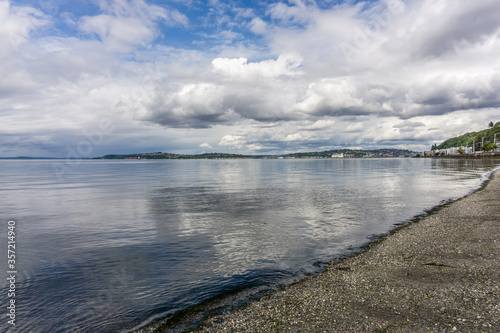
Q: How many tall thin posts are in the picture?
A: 3